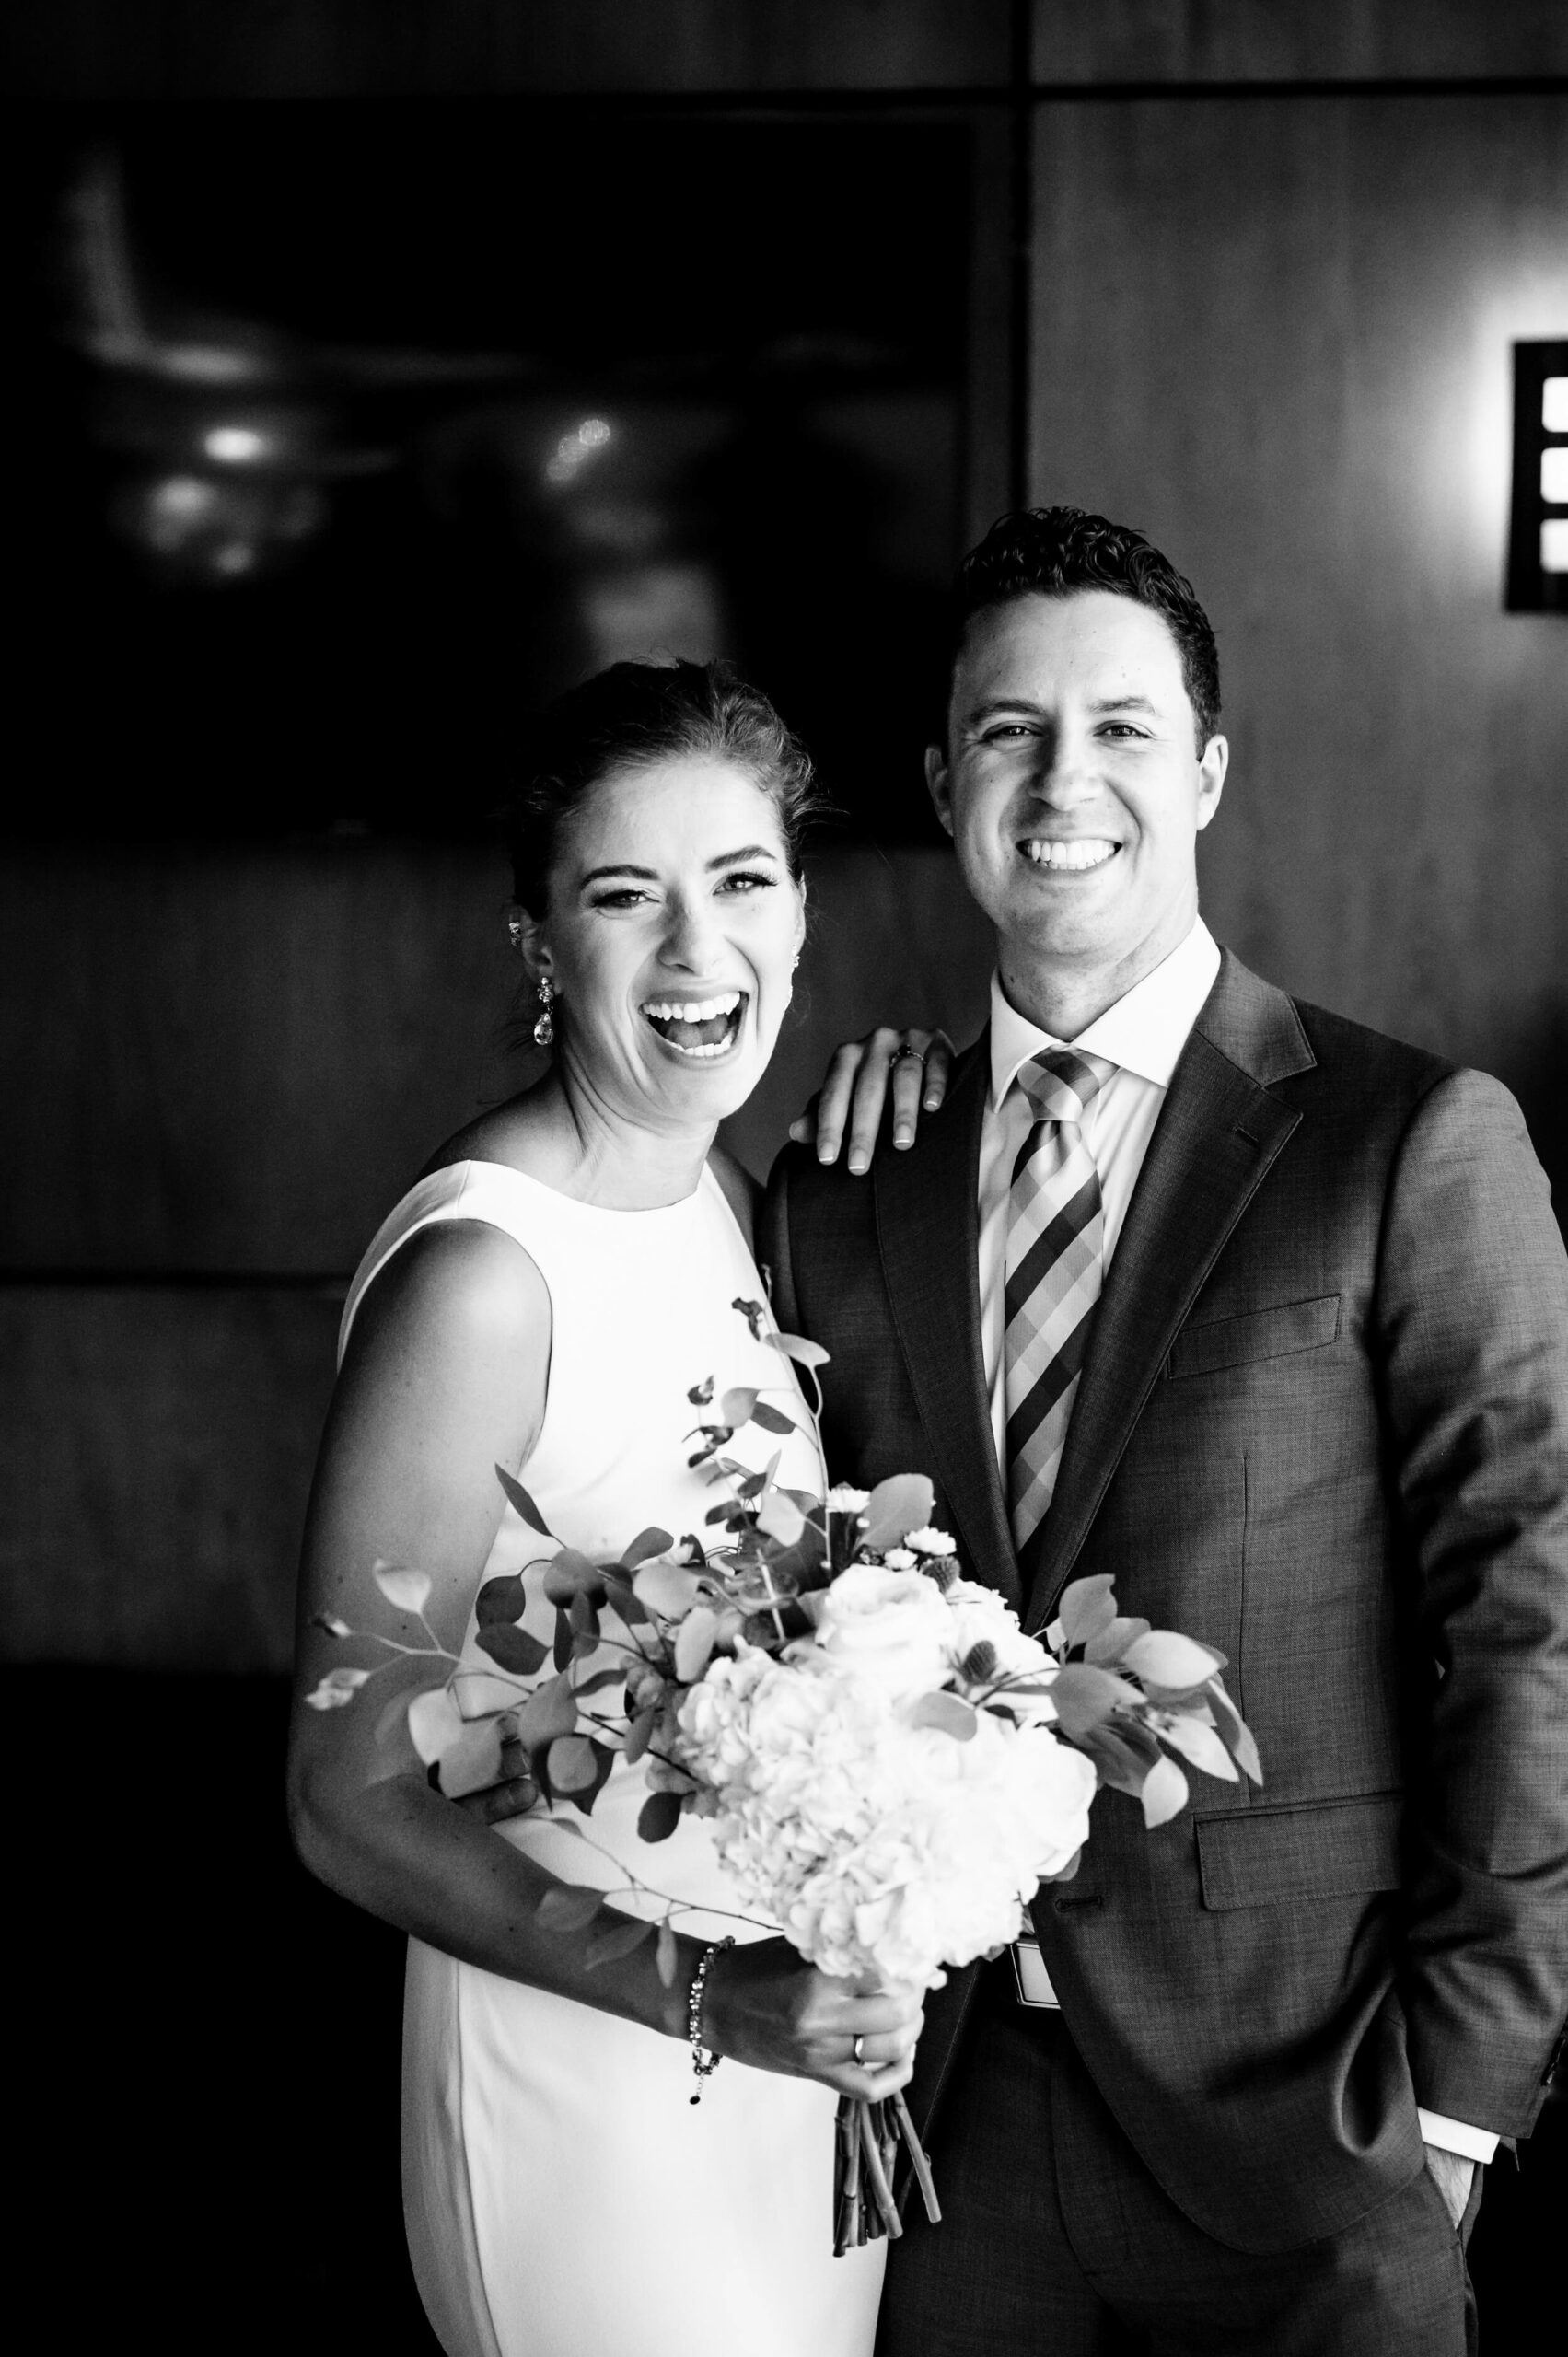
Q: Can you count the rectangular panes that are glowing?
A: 3